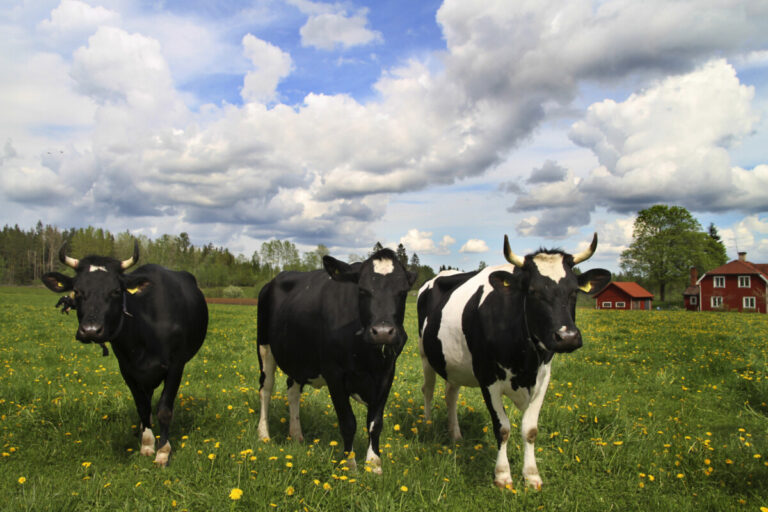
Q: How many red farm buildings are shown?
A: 2